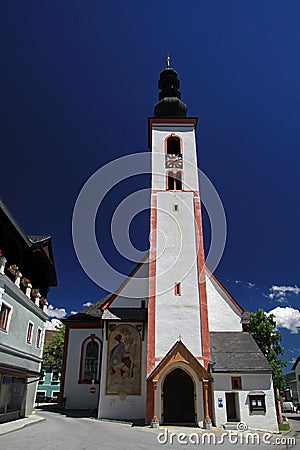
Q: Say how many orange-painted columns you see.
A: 2